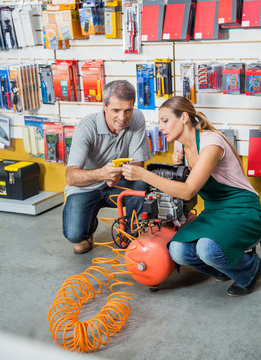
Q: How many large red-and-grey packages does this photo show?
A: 6